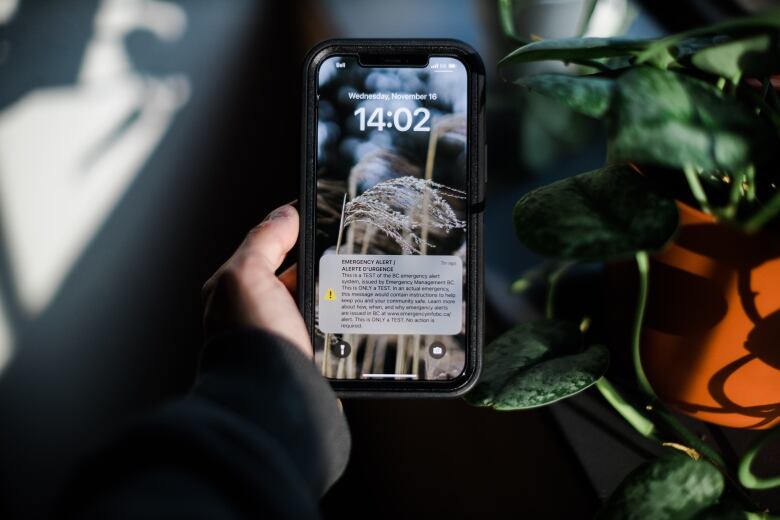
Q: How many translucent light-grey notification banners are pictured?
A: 1